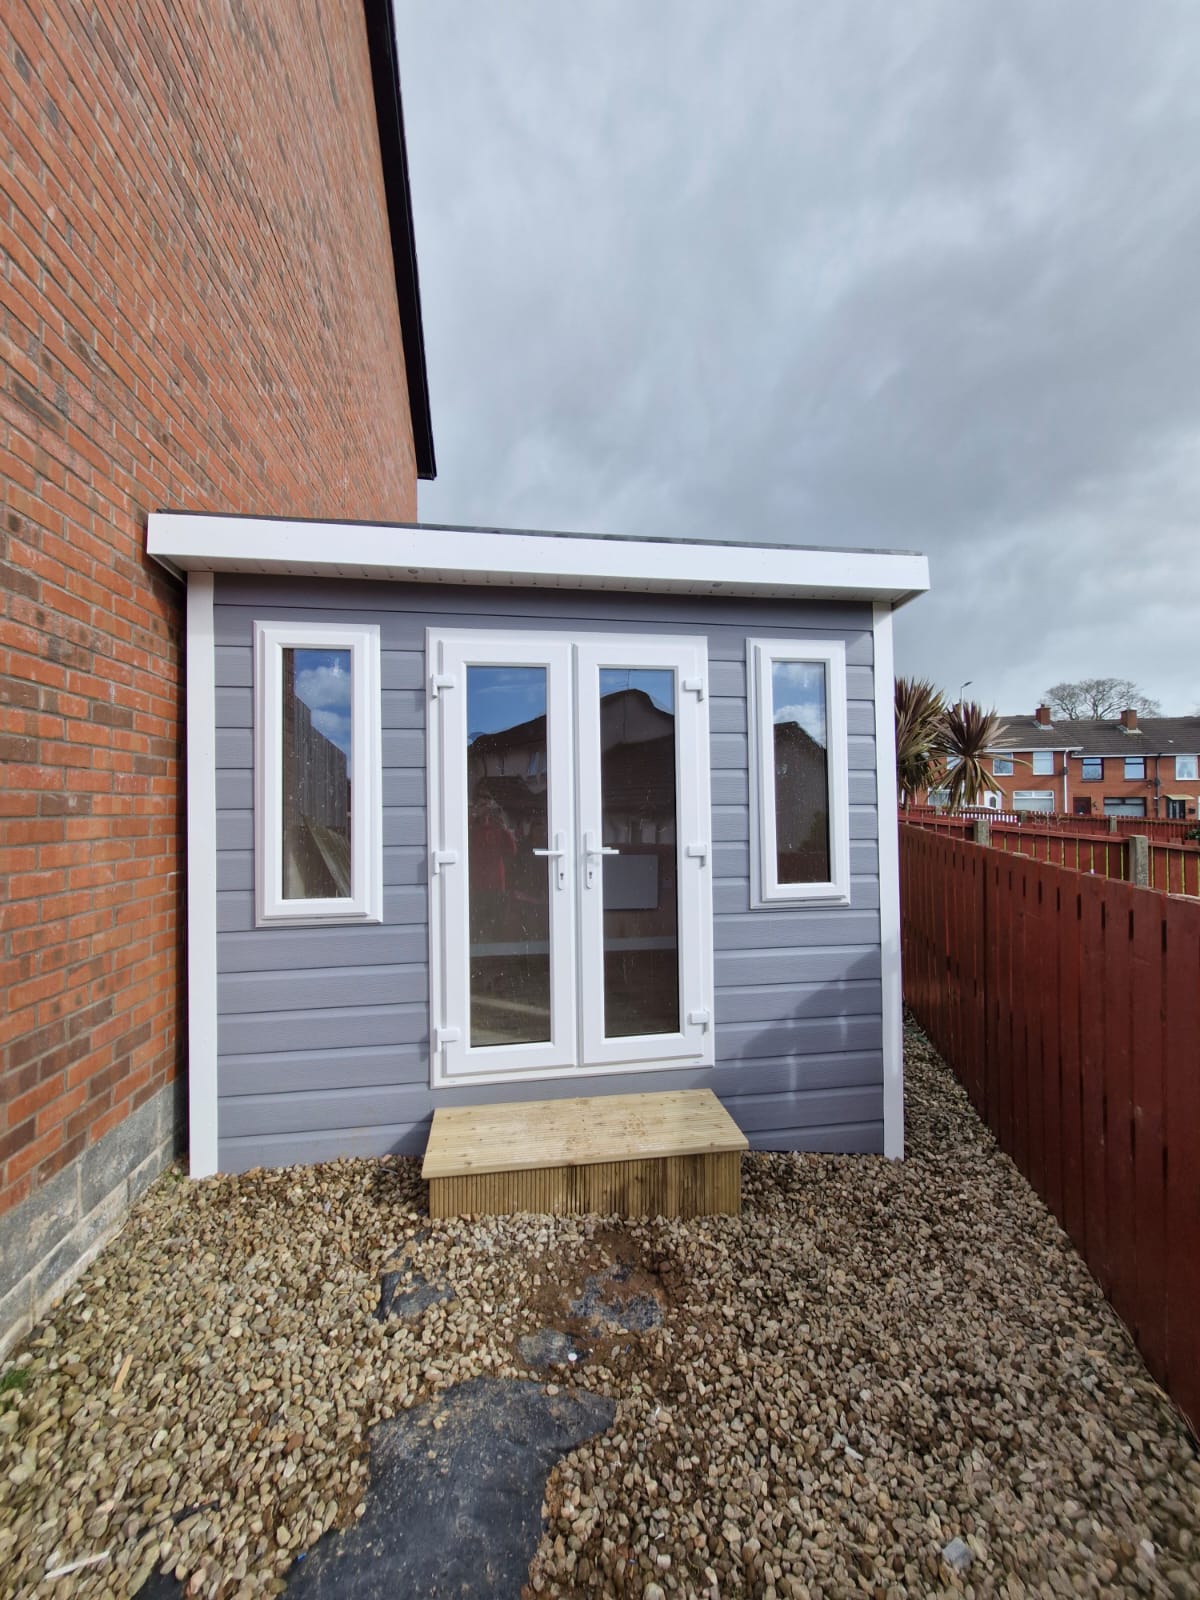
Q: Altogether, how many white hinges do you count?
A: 6